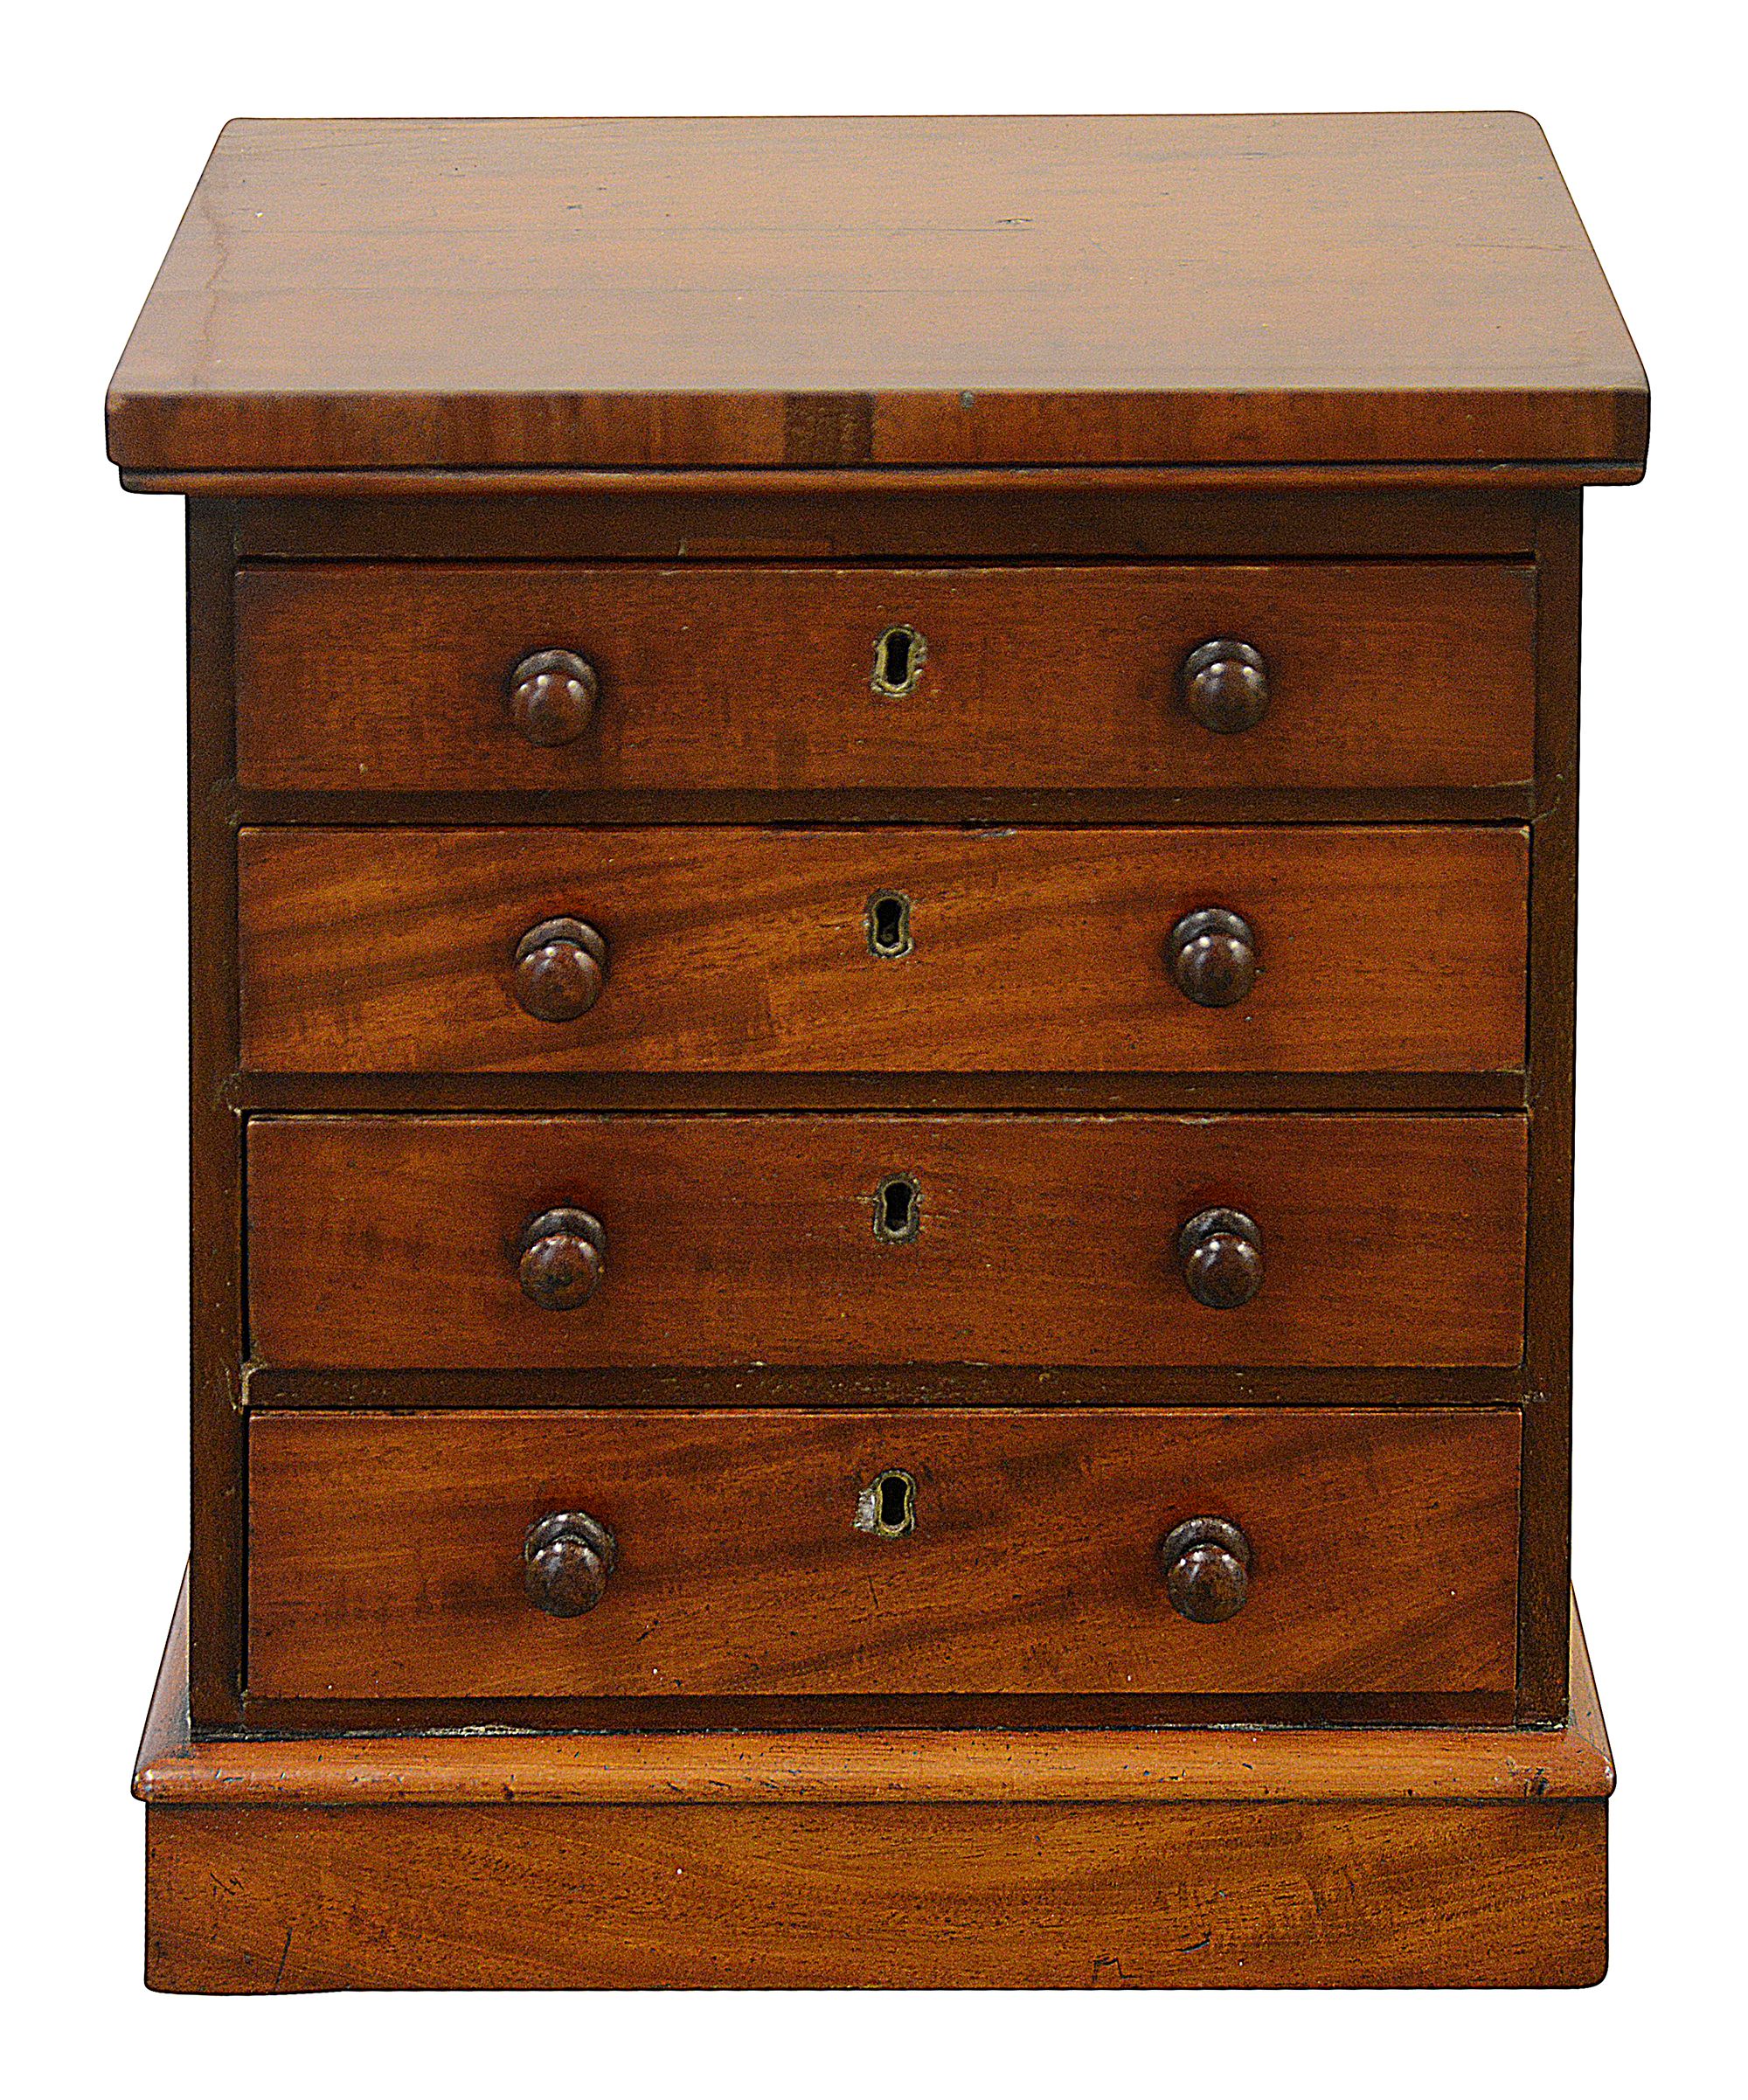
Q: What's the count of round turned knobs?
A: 8